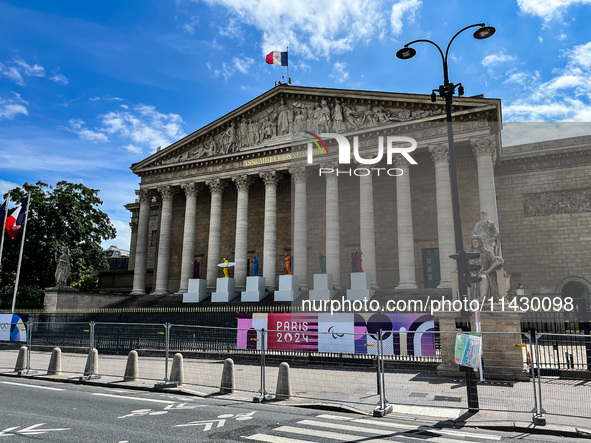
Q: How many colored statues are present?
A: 6